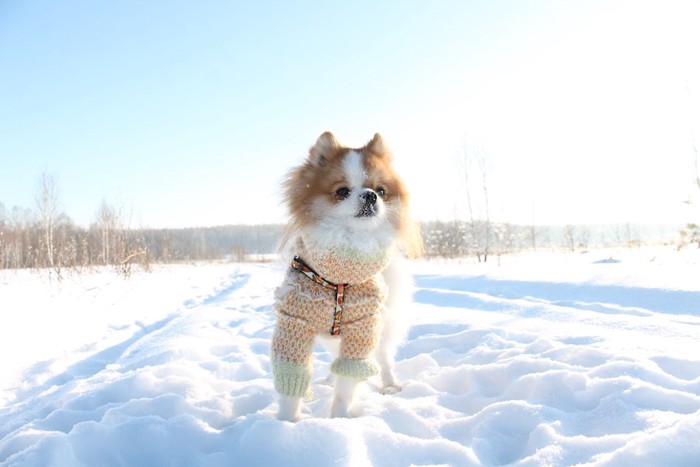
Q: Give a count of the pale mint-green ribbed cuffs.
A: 2